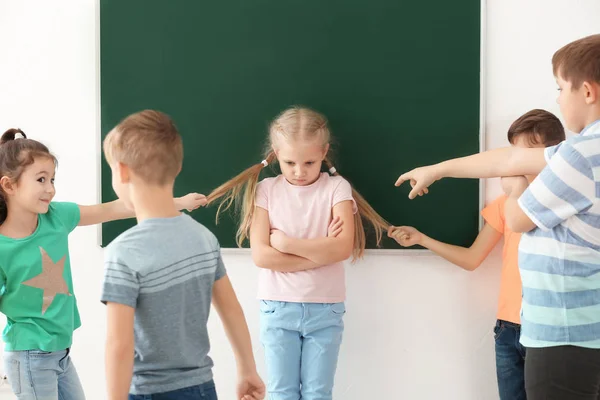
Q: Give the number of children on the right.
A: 2